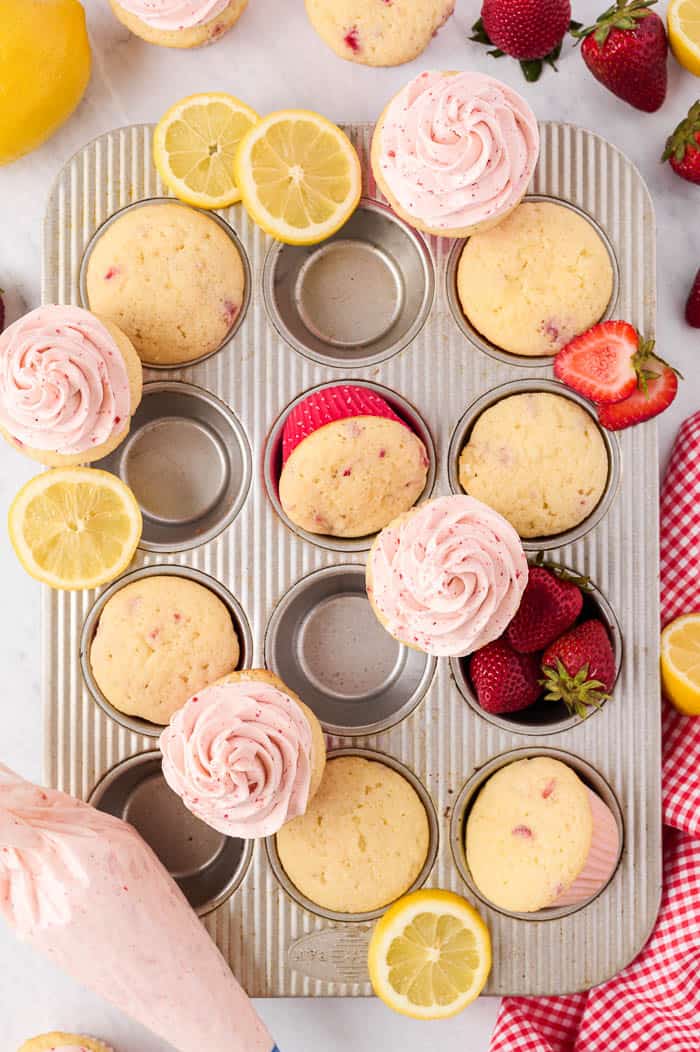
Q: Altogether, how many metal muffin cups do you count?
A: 12